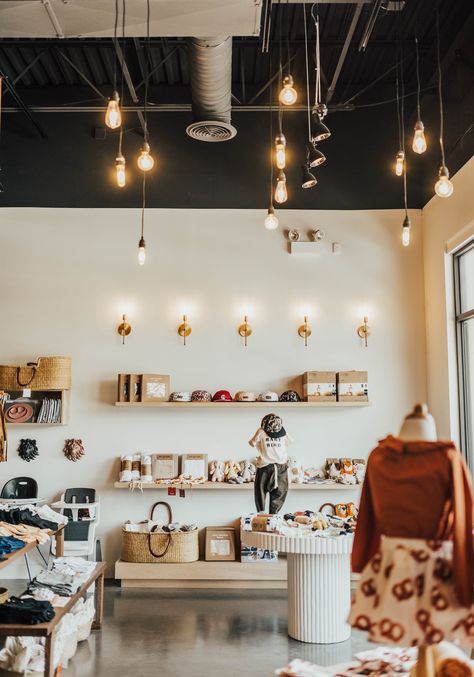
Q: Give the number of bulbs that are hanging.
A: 12